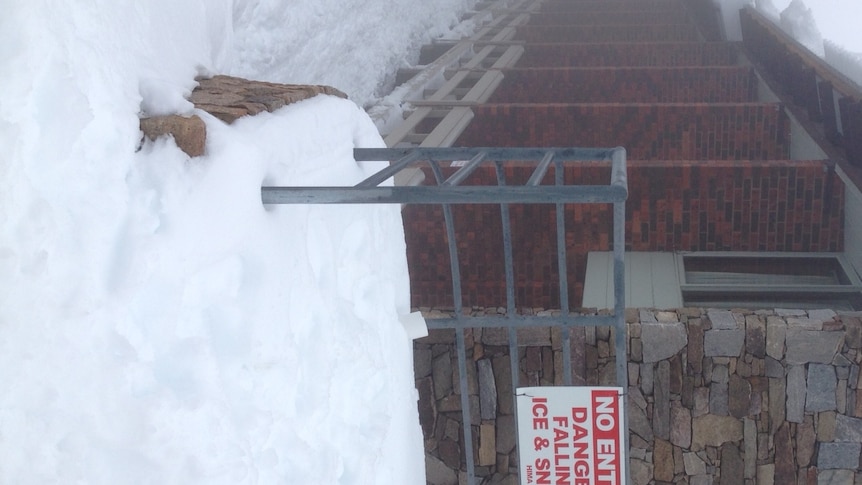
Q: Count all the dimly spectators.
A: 0